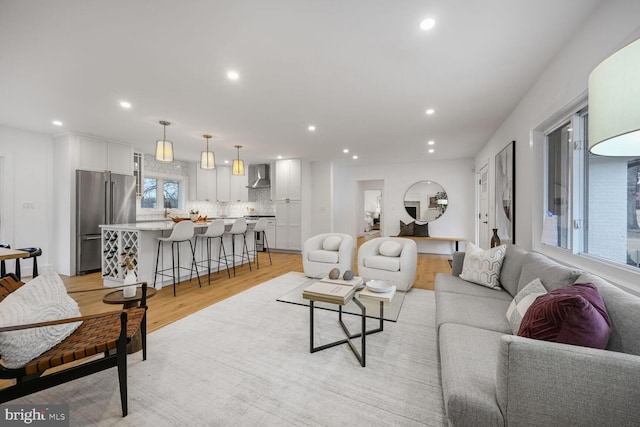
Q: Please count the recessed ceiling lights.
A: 12